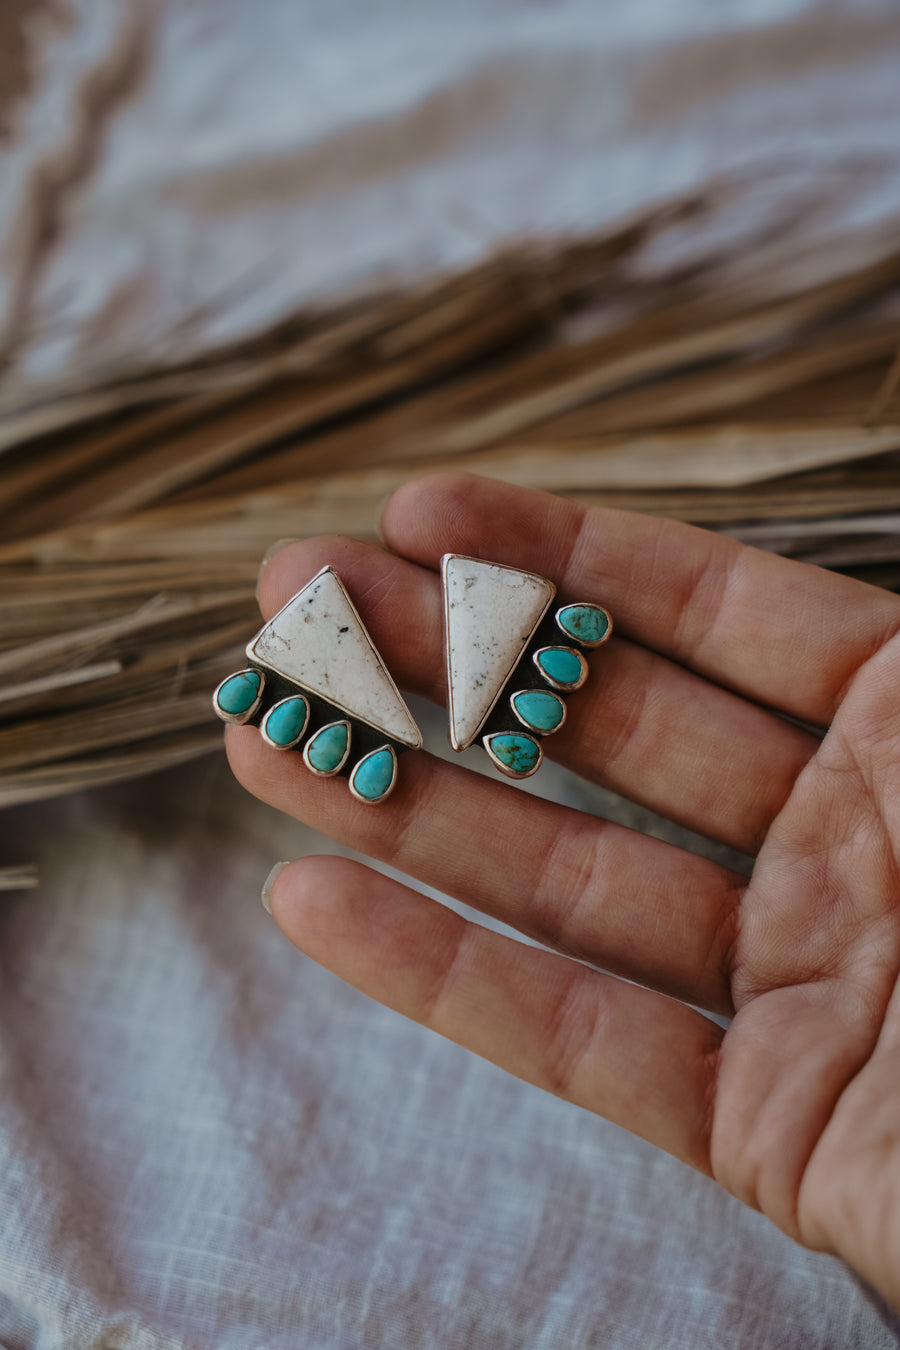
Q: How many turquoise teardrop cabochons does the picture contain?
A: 8